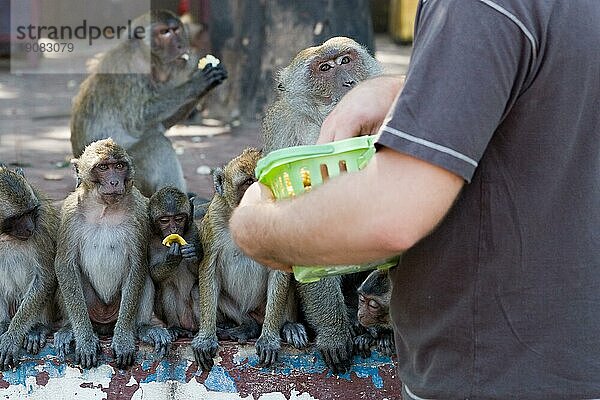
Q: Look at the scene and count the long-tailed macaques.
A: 7